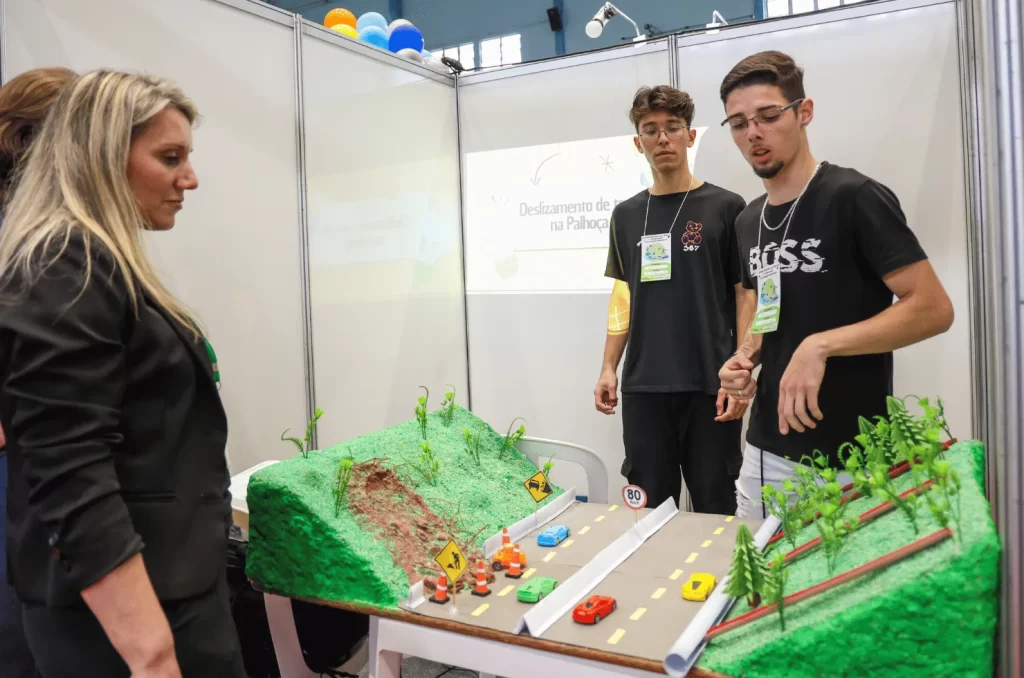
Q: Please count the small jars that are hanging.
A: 0